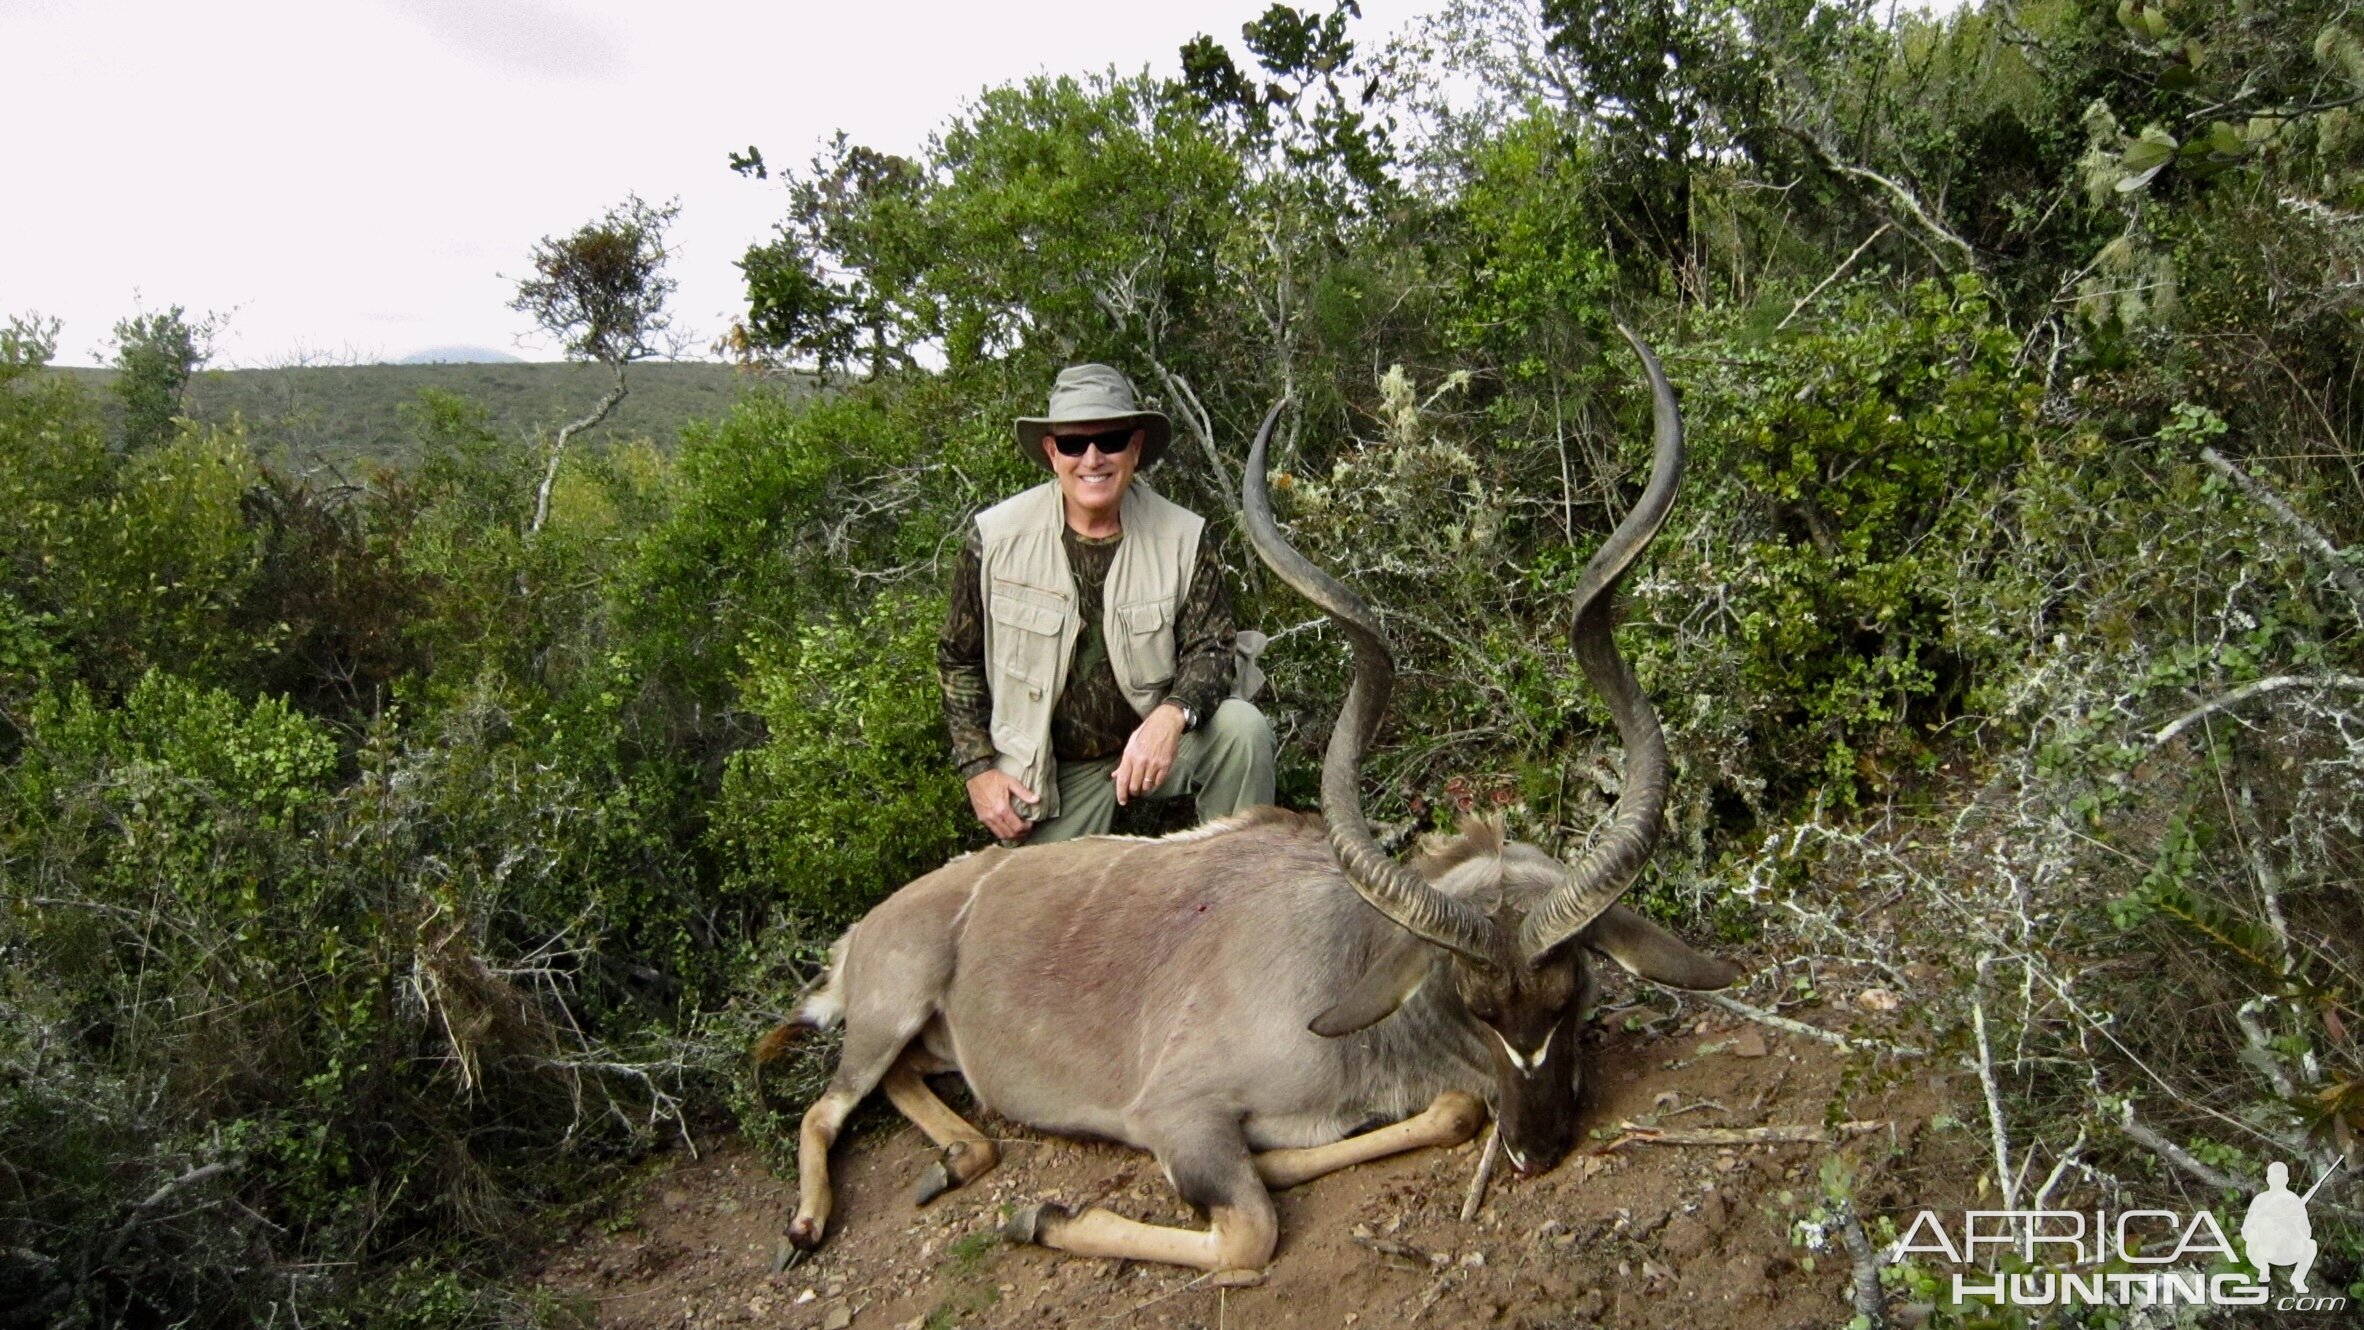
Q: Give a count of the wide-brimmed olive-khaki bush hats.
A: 1